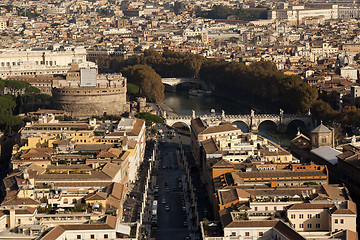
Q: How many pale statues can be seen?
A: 6